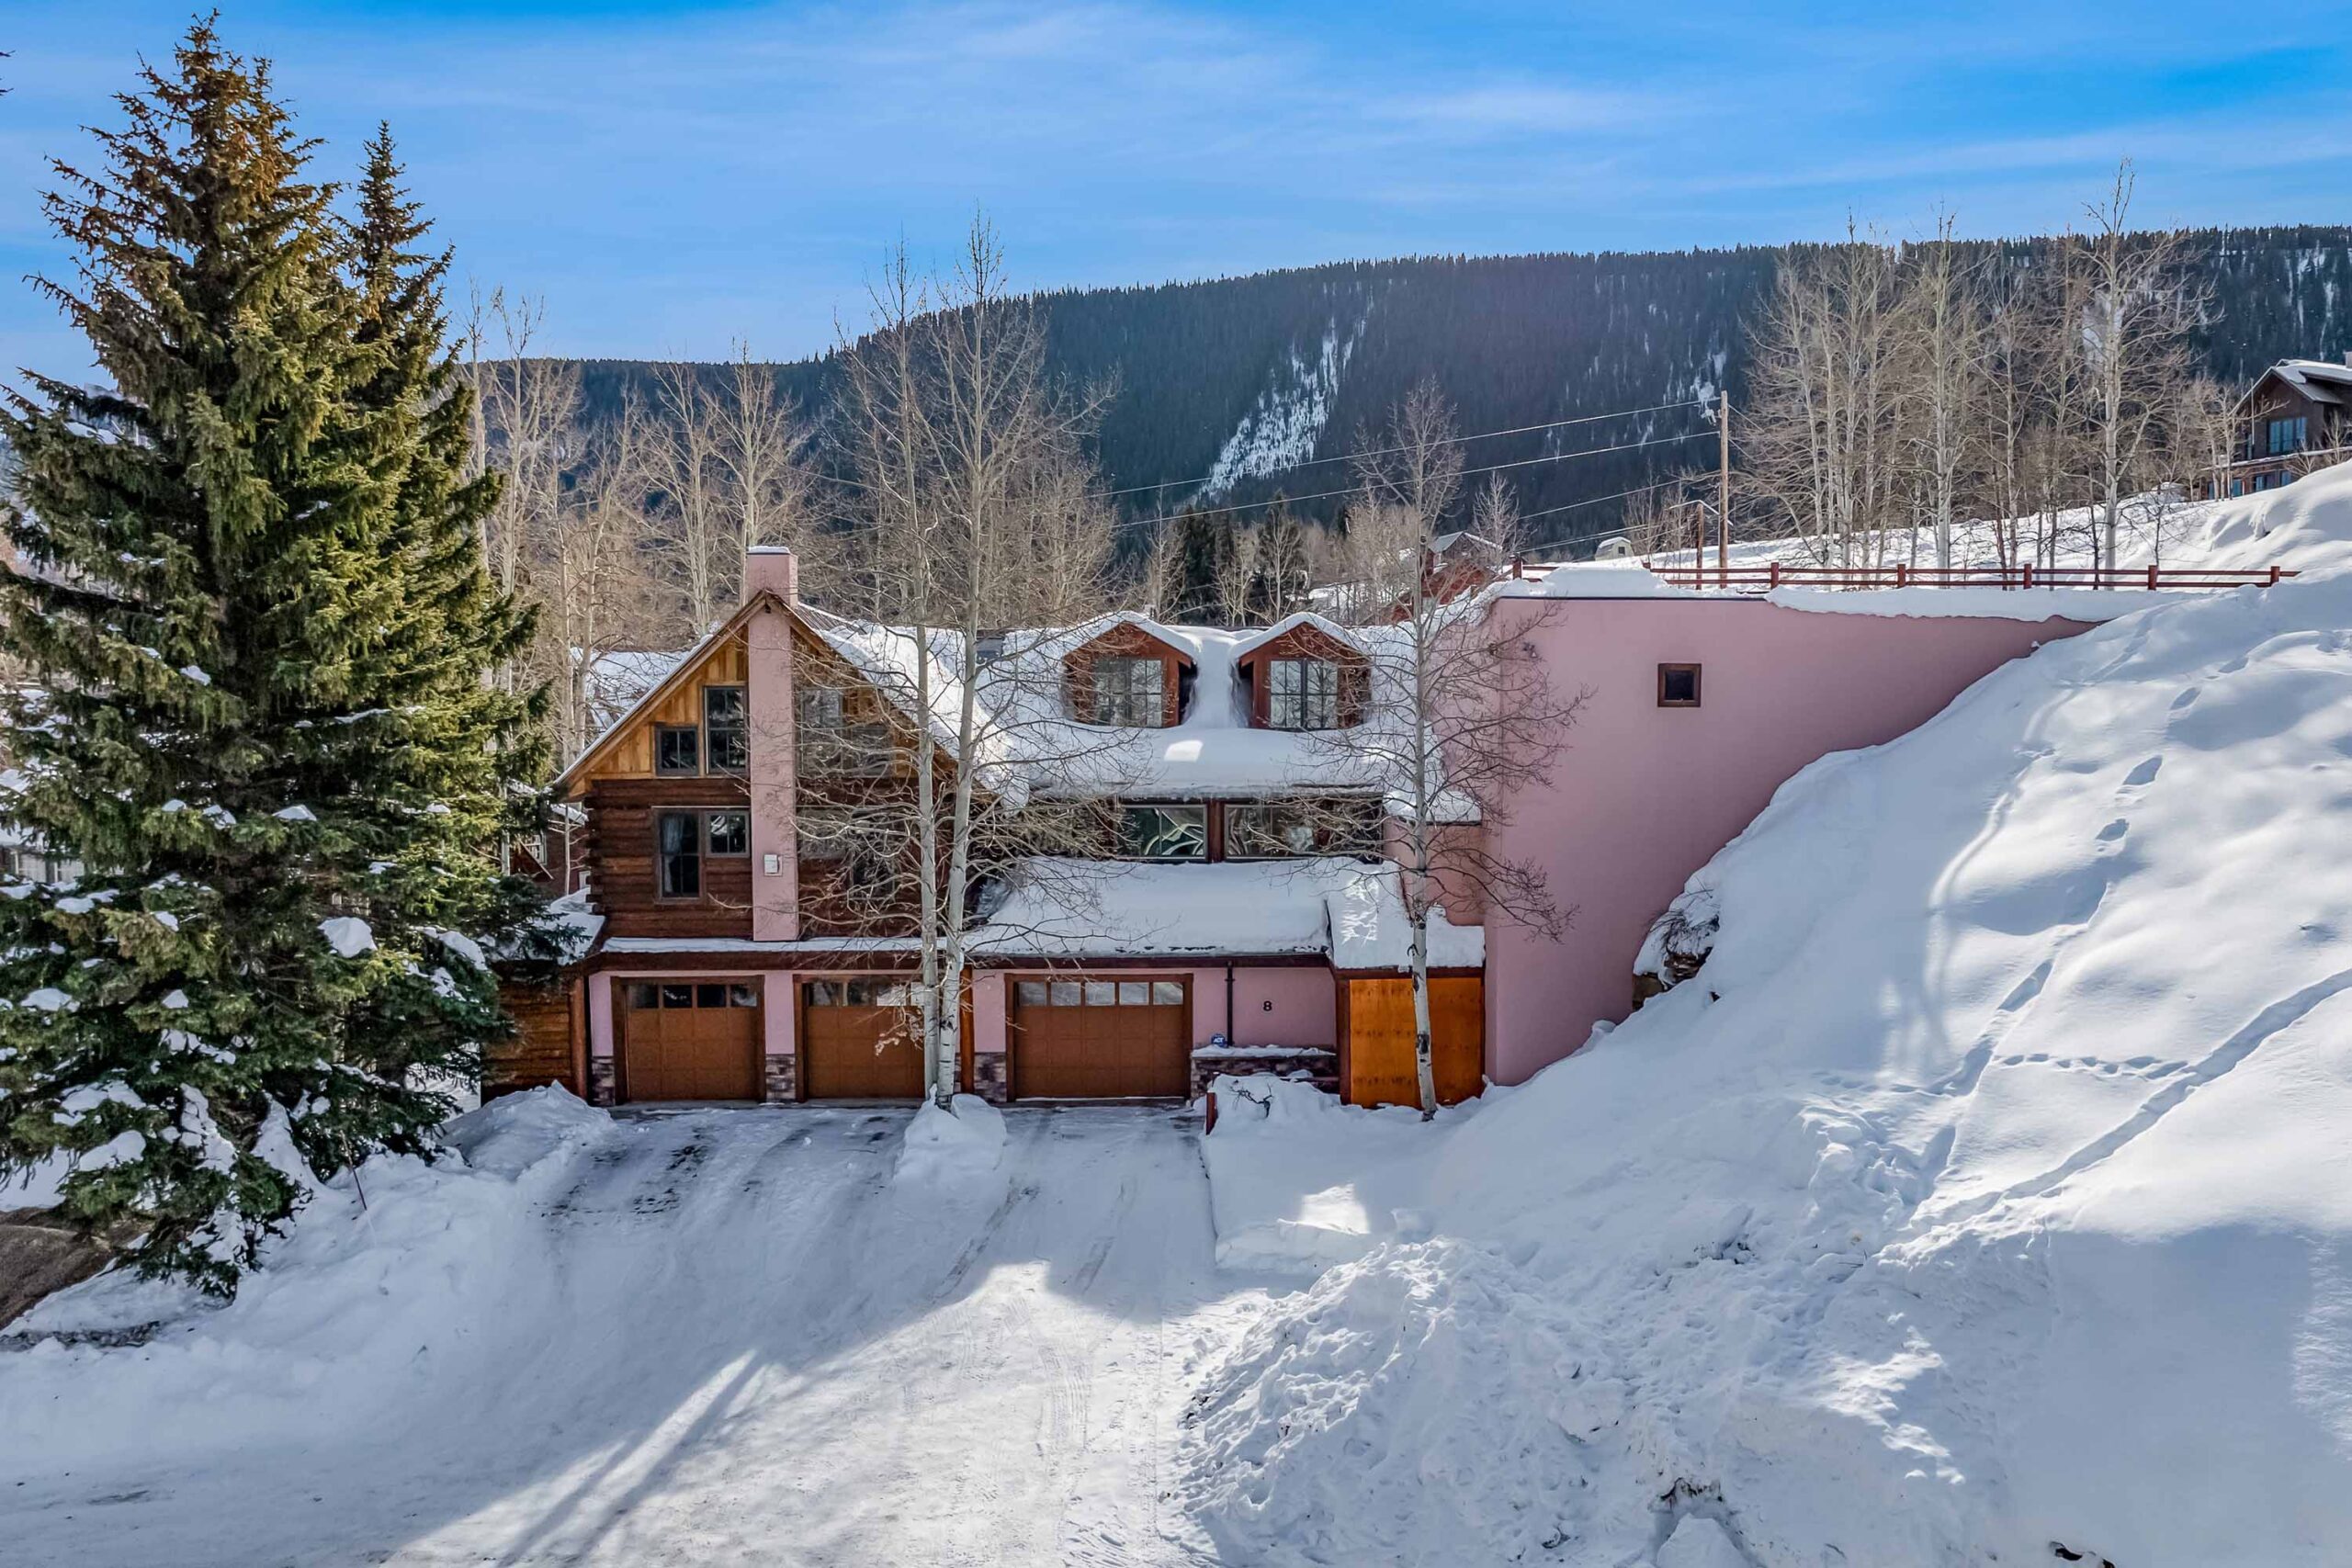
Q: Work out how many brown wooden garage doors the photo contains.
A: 3